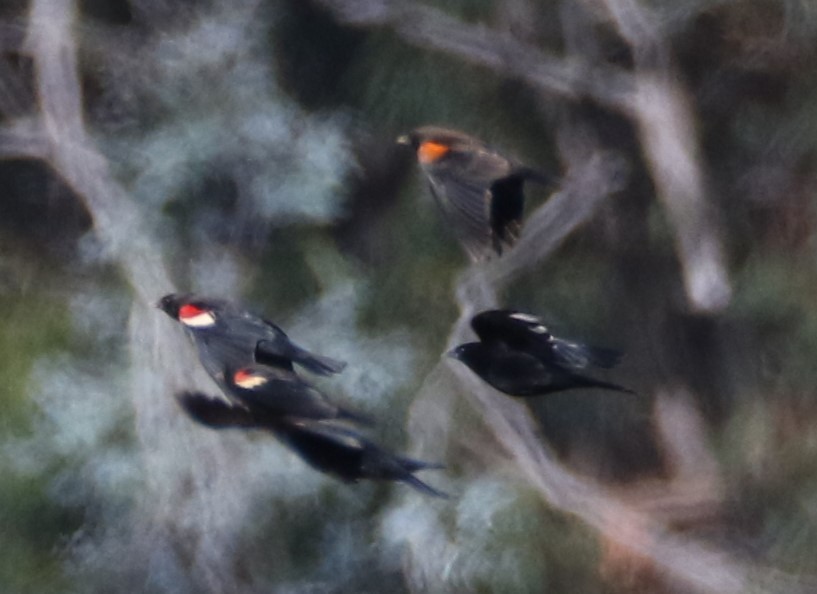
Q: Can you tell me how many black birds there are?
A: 5